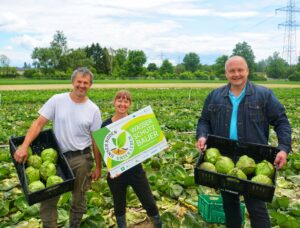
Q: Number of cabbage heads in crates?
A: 14